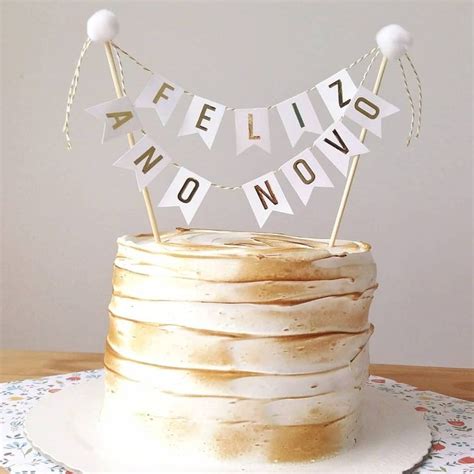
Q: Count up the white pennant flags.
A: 12